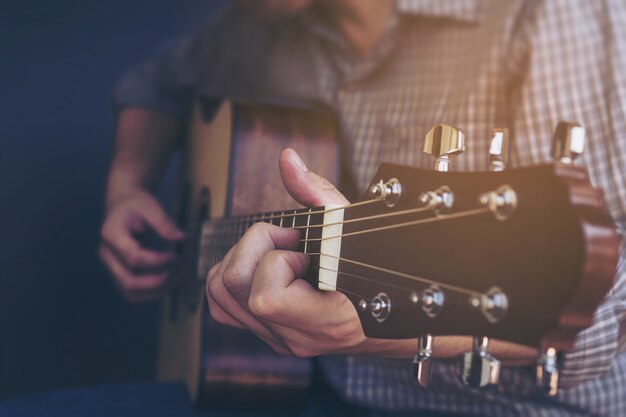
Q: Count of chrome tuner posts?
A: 6